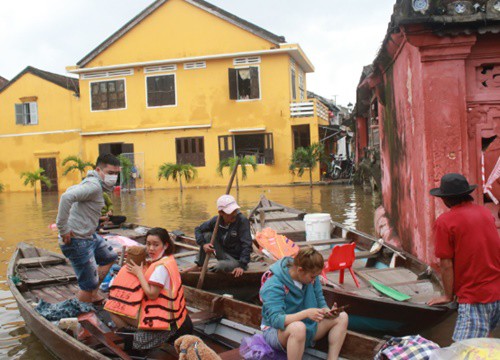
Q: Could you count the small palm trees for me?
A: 6